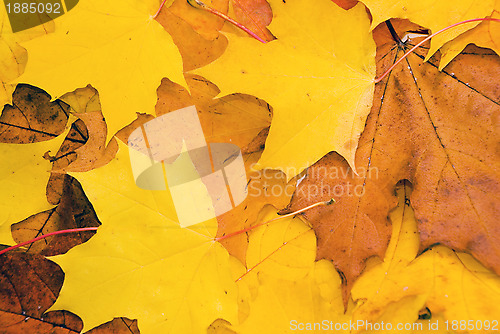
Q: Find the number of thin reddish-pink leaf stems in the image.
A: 5